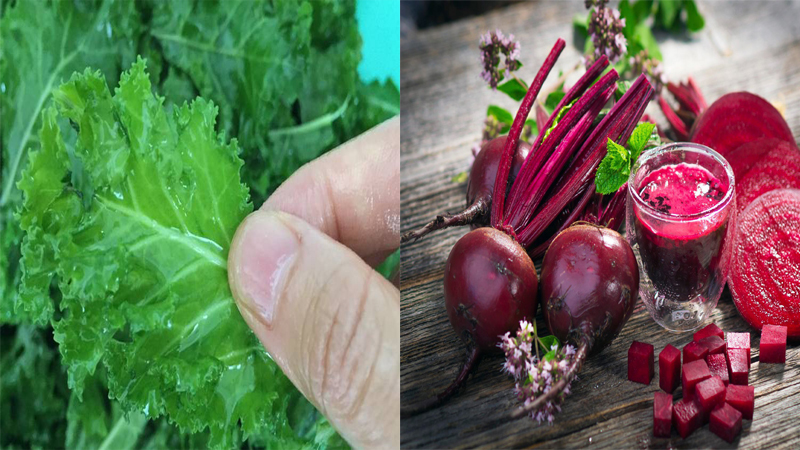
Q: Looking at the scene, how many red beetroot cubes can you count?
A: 15